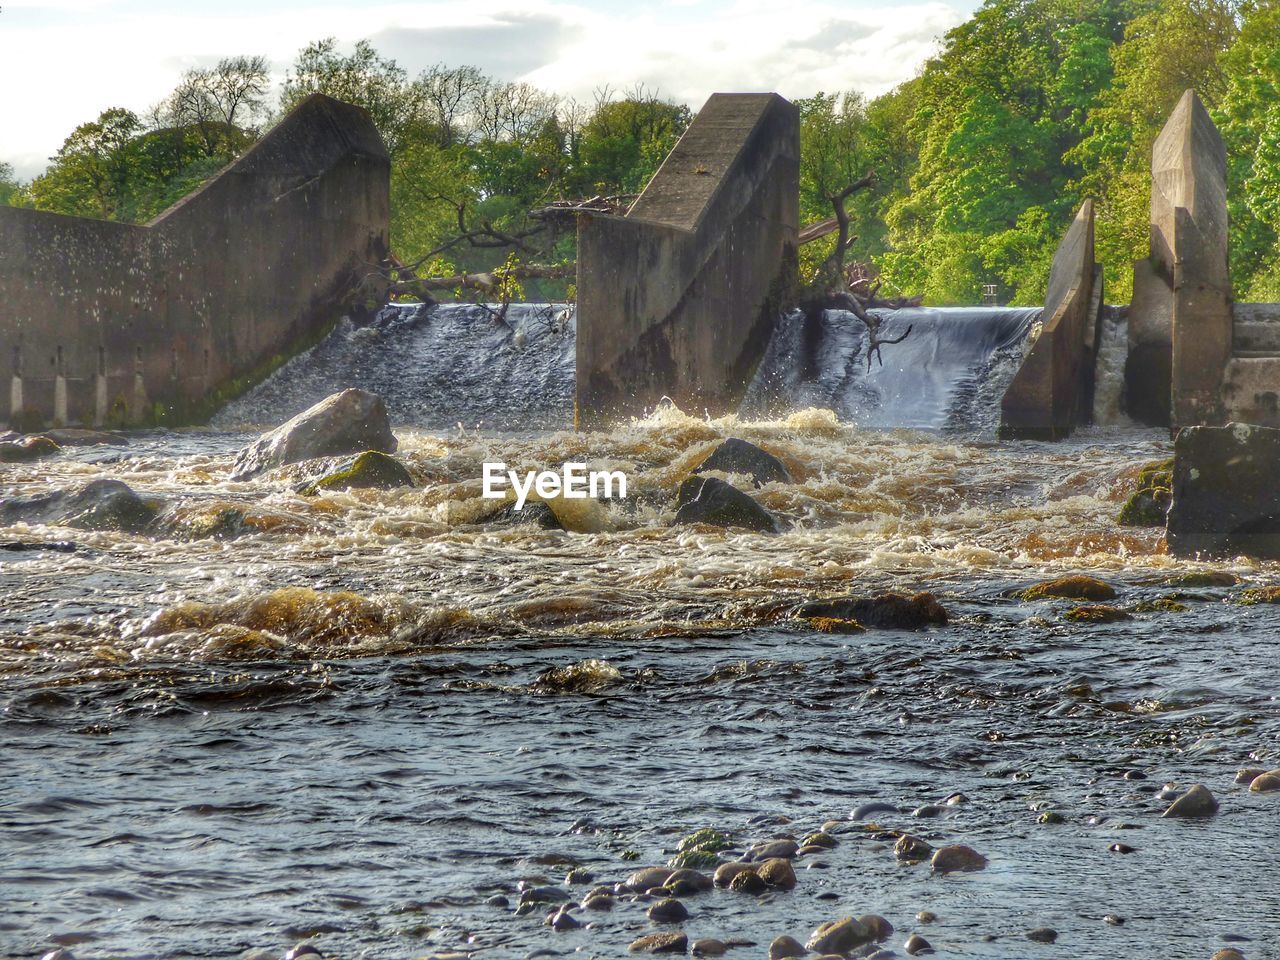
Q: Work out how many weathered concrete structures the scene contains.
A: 4